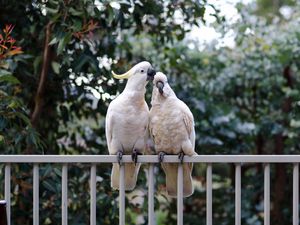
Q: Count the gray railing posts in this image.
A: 11